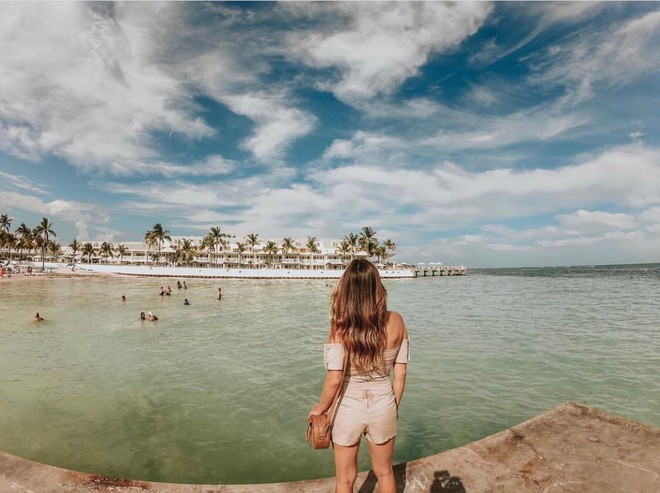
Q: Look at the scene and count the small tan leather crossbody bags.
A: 1